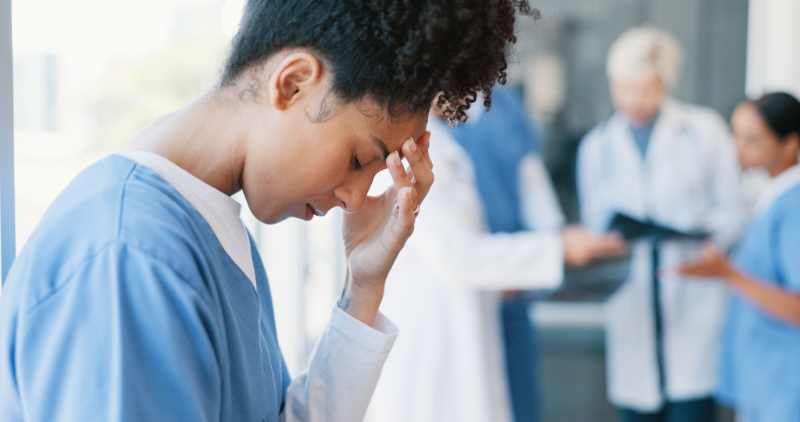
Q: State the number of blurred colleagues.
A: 4